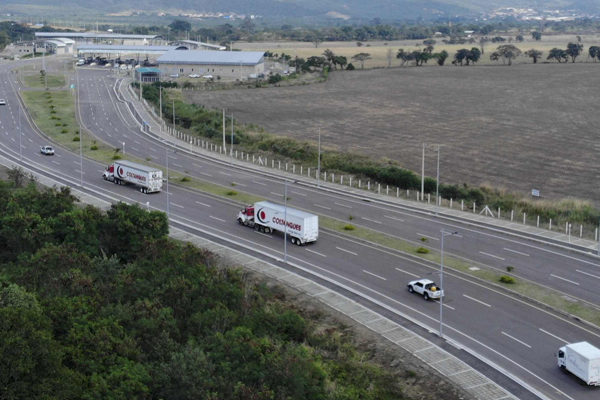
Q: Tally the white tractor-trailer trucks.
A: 2